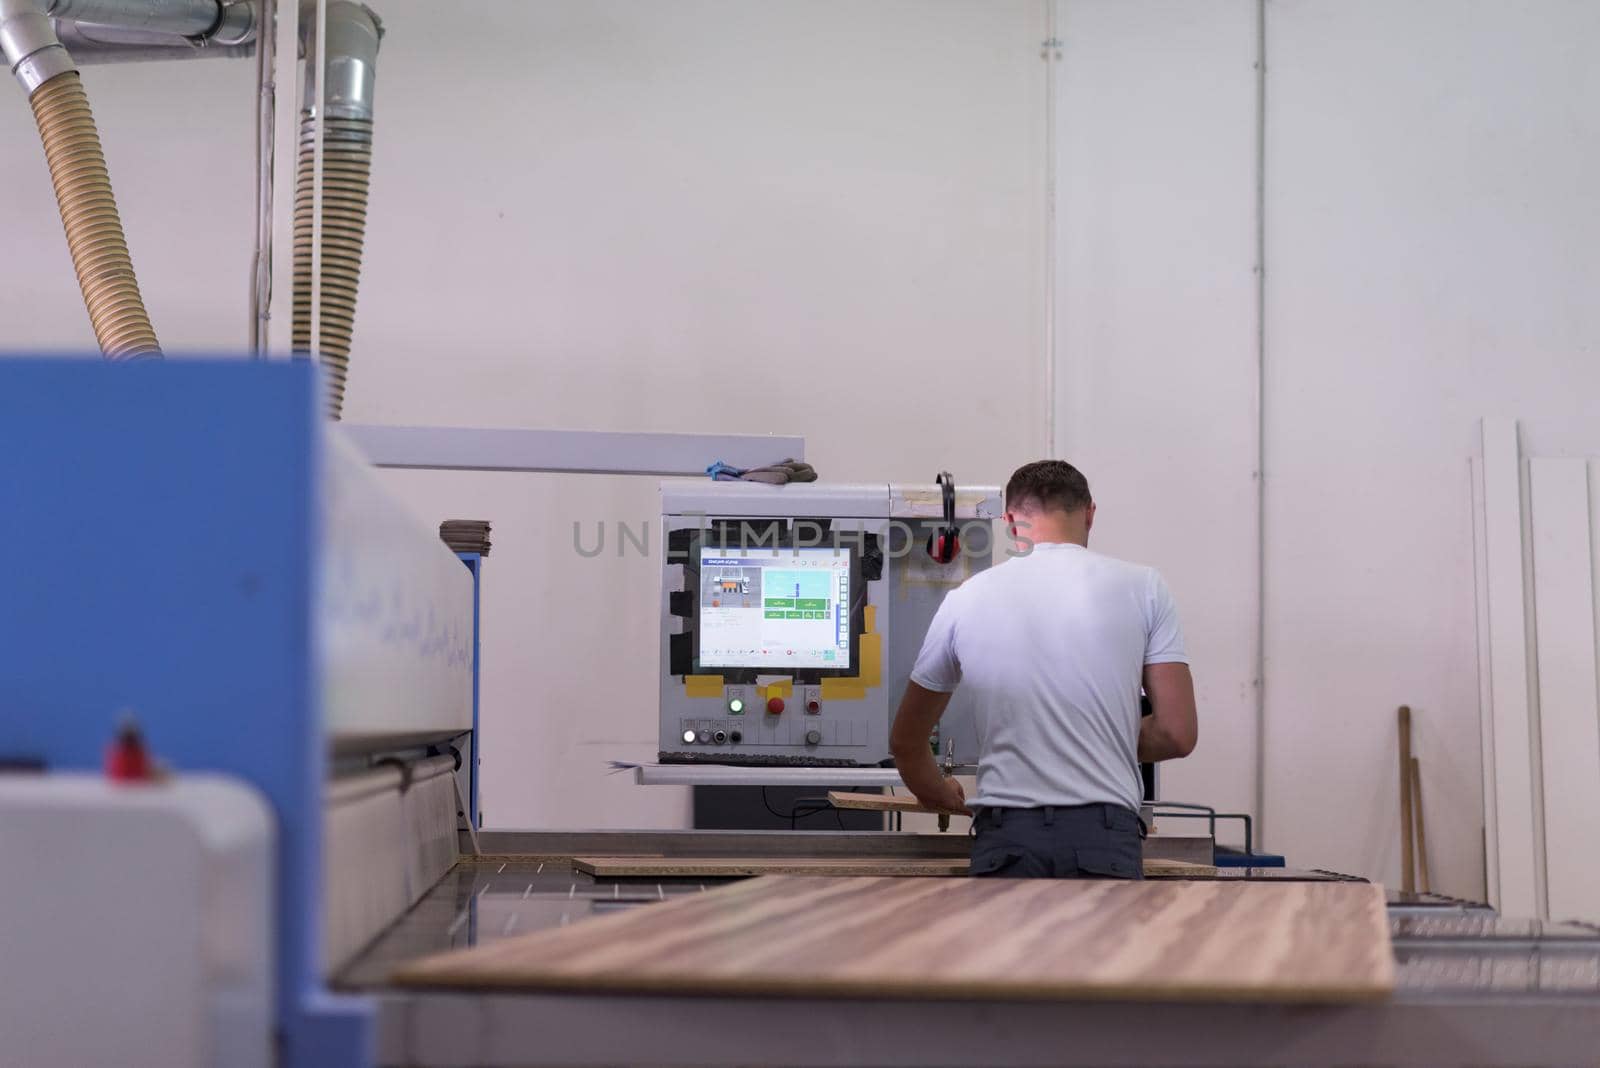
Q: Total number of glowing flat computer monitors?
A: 1